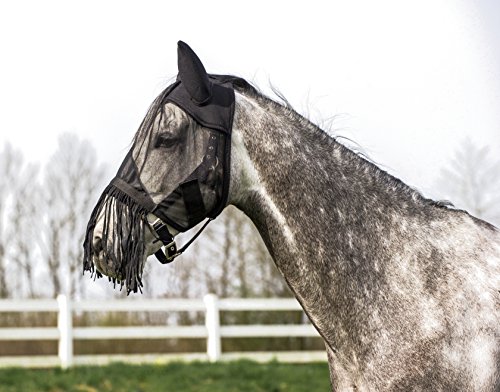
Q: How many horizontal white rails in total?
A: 3